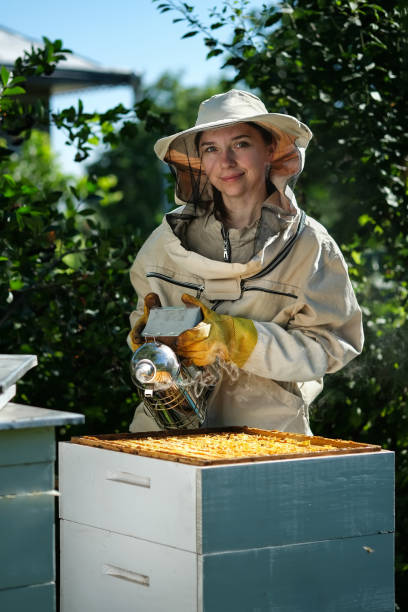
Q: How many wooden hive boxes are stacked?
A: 2